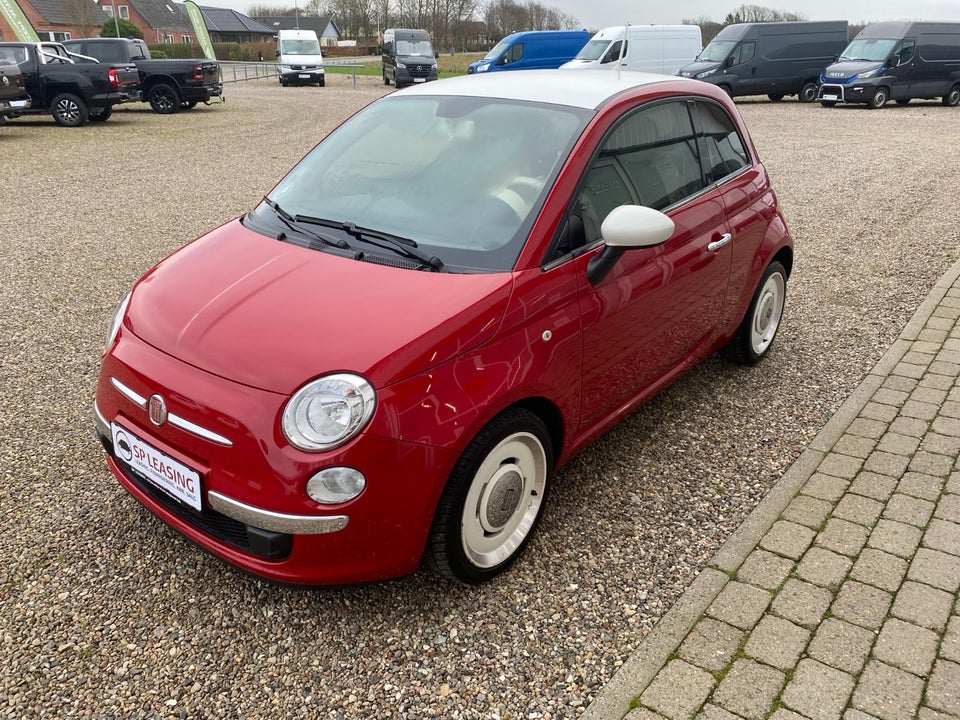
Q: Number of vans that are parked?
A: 6